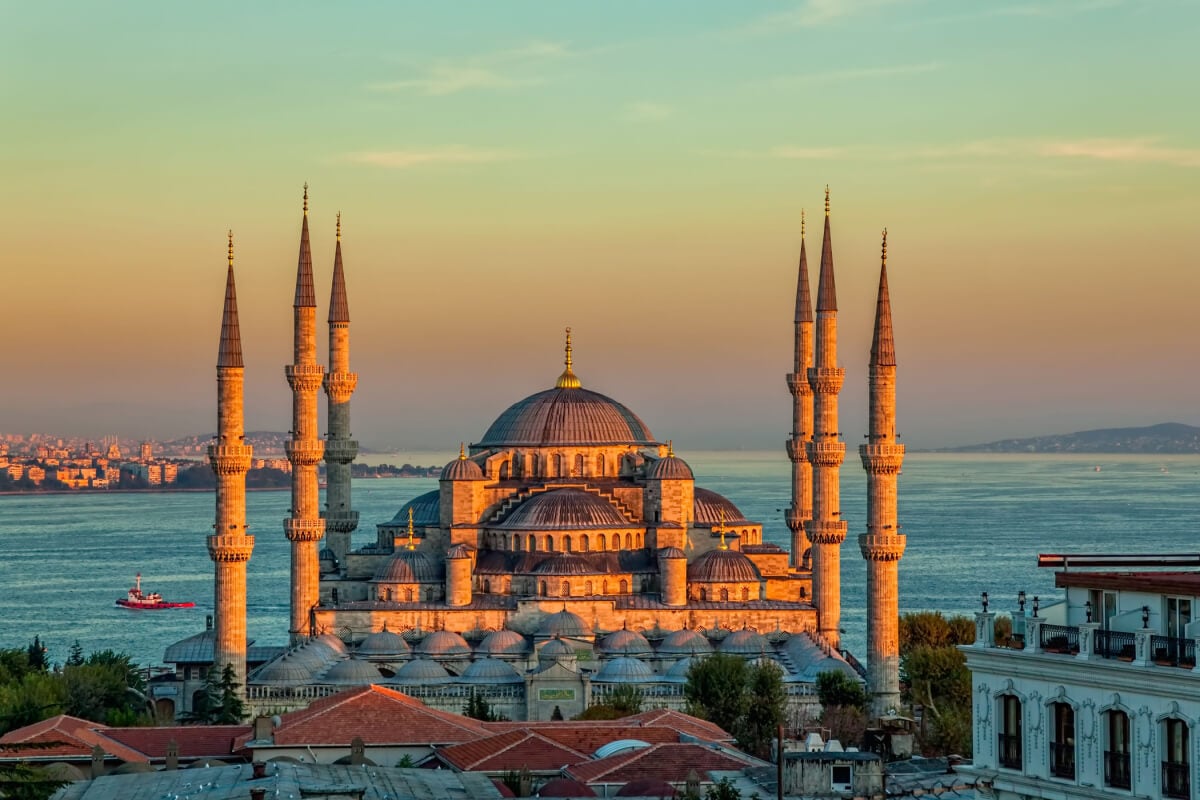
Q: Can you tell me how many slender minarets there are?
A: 6